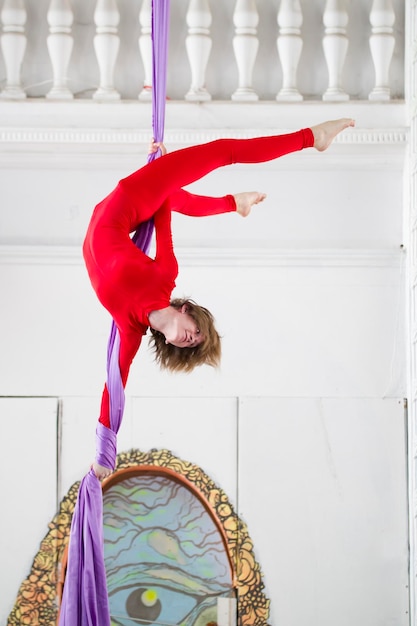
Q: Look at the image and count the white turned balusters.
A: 9